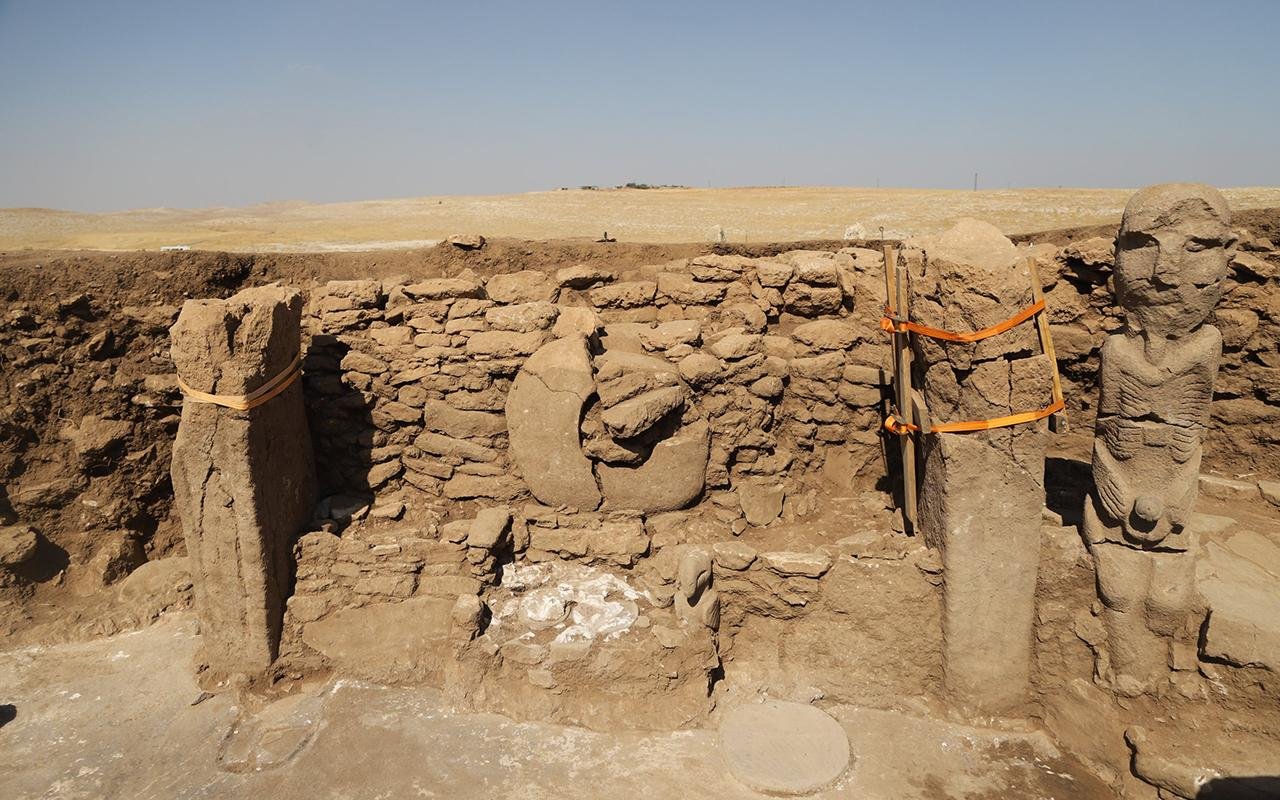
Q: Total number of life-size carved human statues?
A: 1